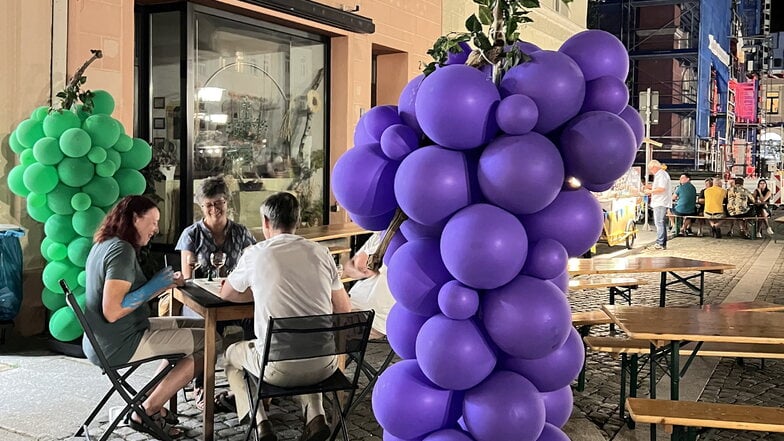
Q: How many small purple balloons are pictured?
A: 4